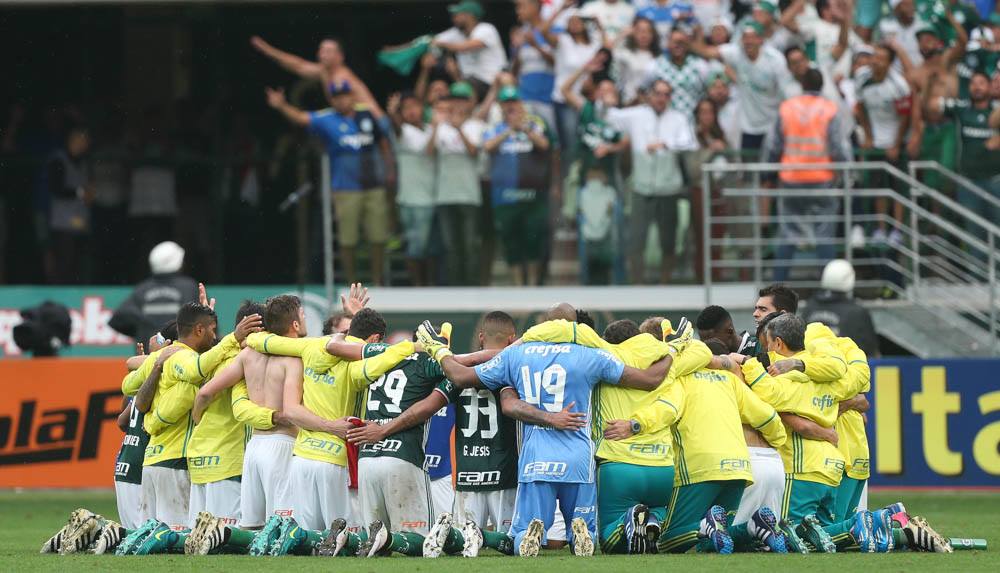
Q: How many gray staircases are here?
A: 1